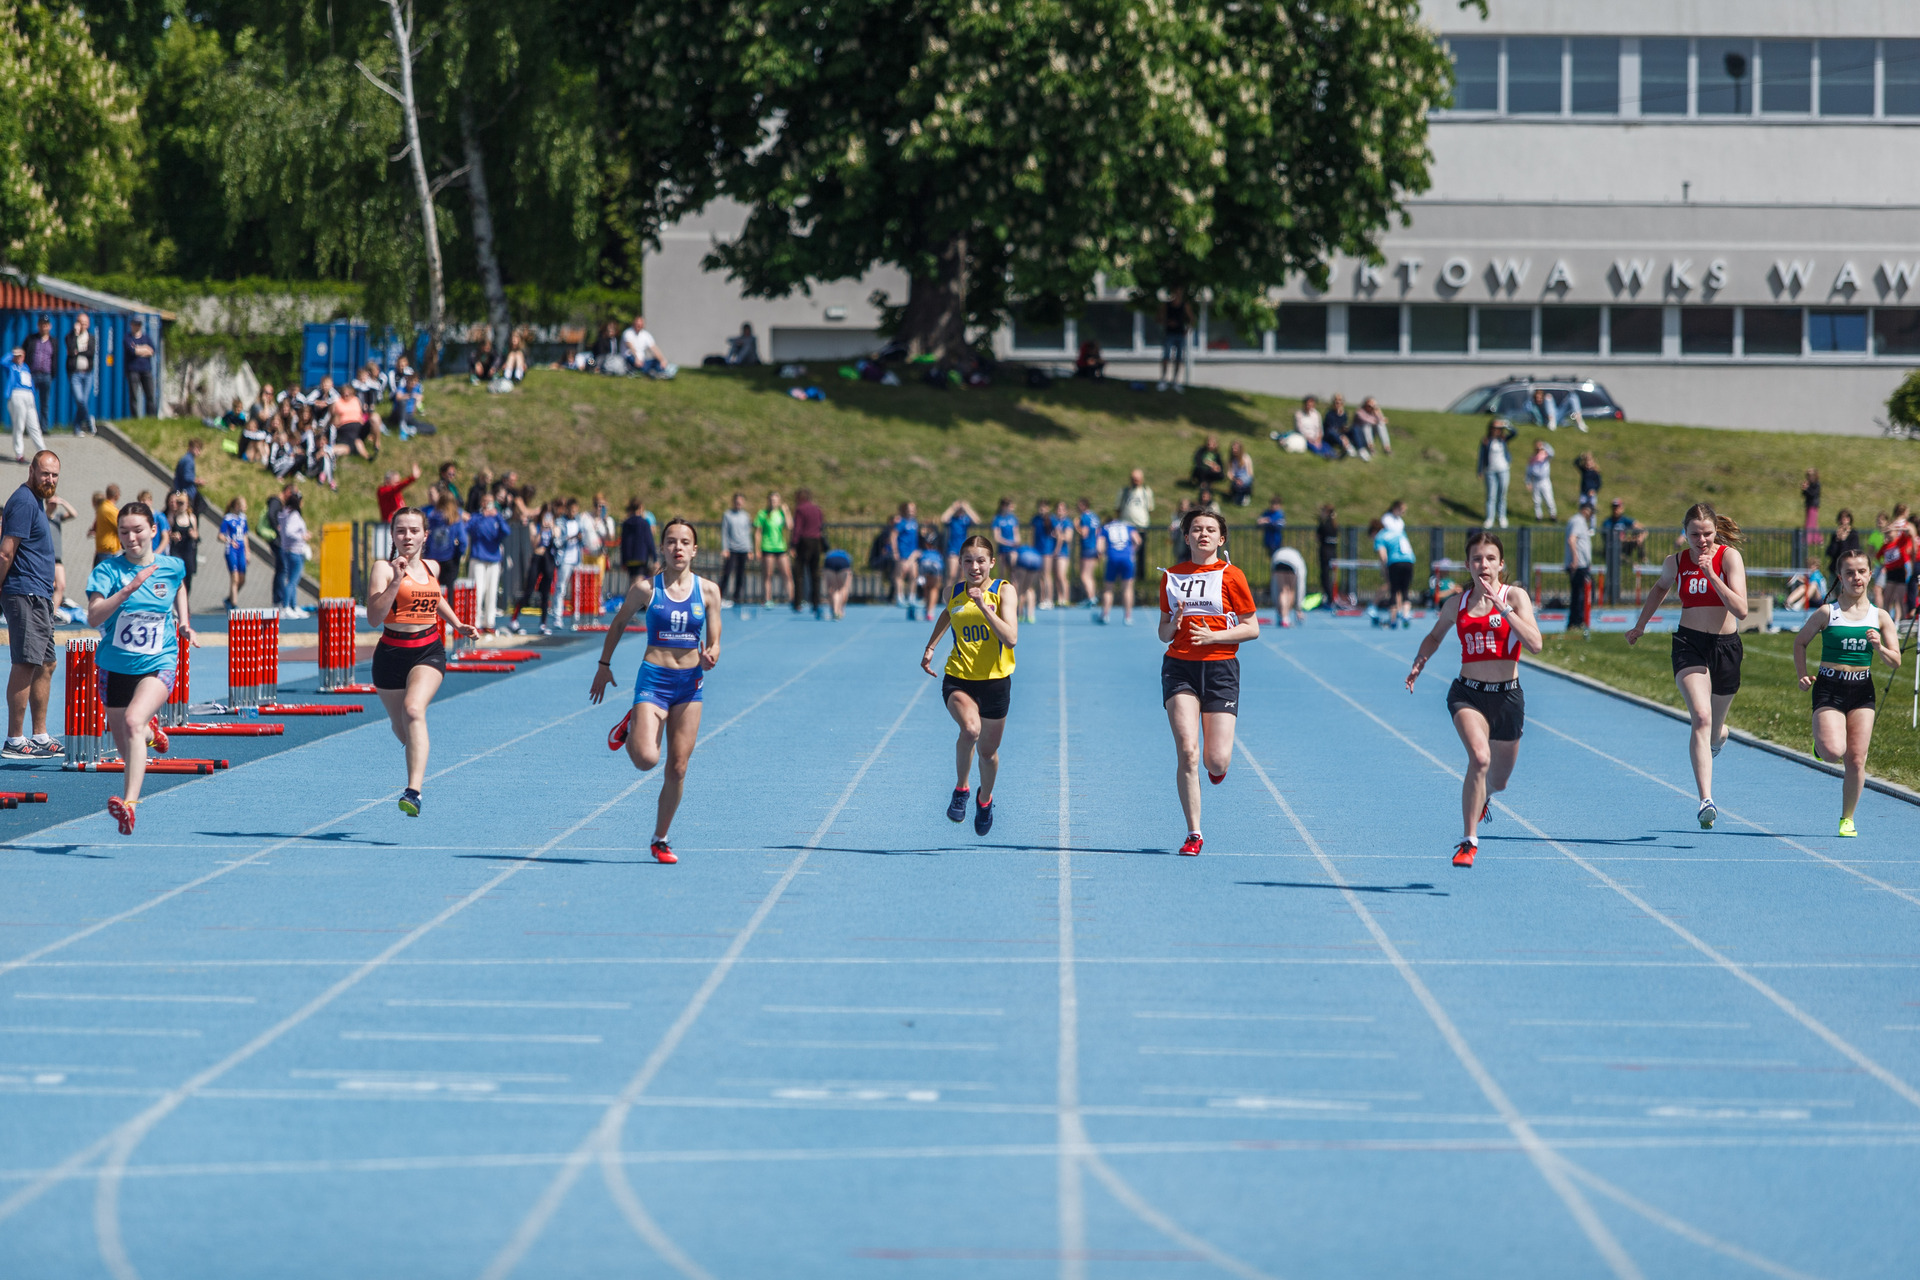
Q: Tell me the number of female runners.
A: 8